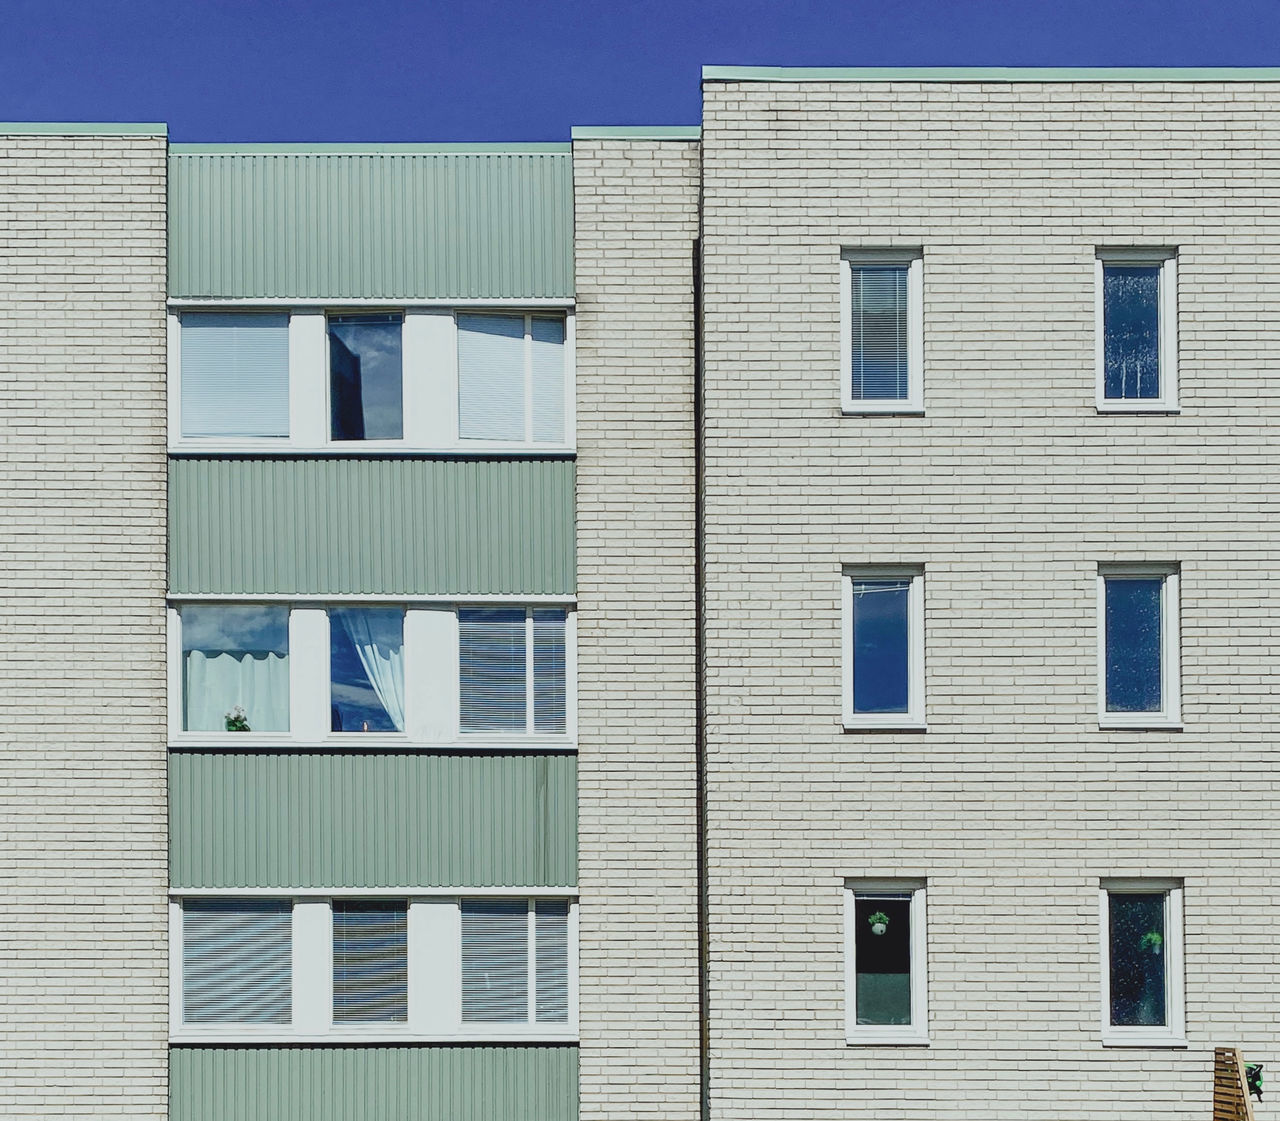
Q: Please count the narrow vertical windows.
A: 6